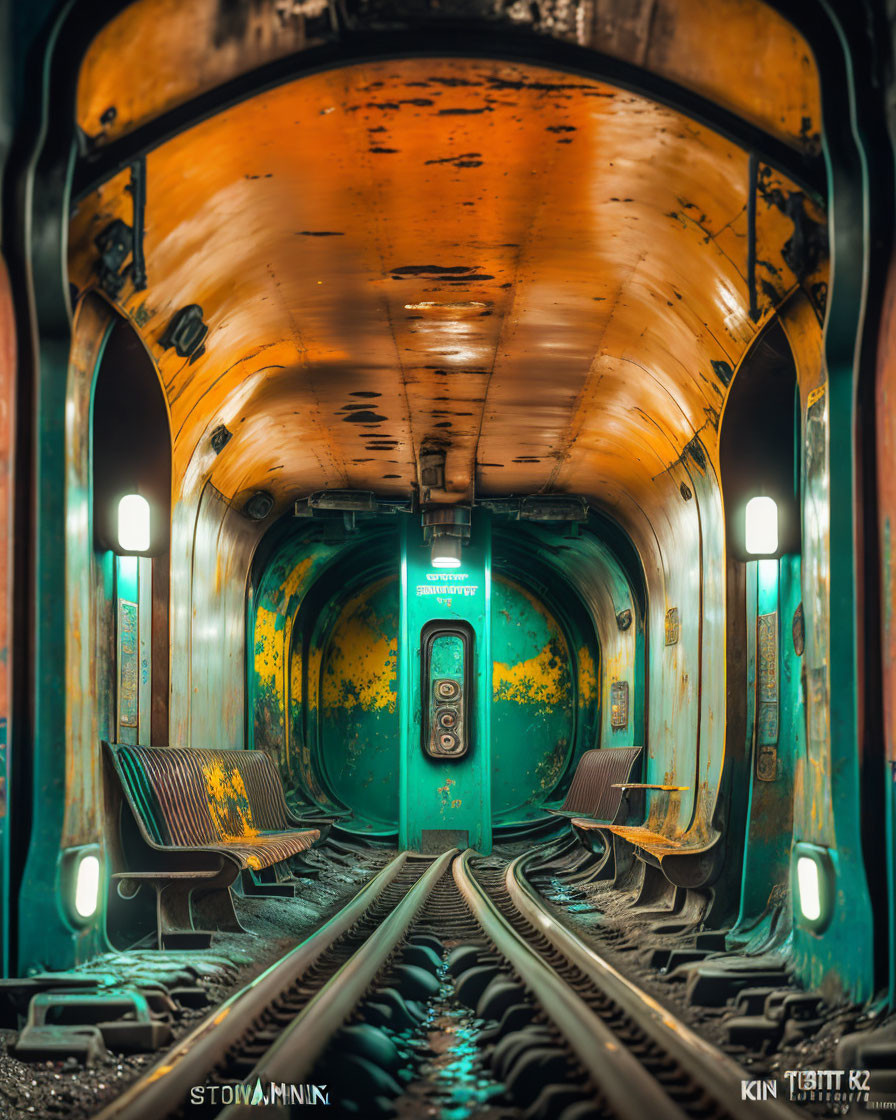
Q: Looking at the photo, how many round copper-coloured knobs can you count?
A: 3